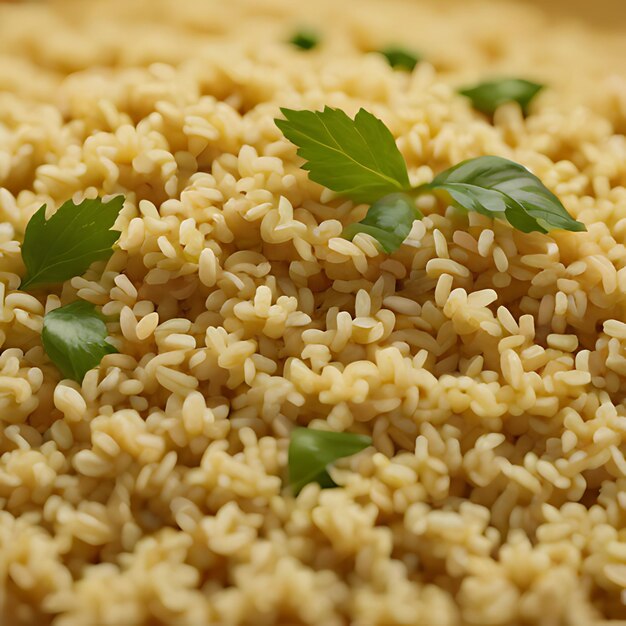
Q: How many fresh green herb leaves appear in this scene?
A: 9